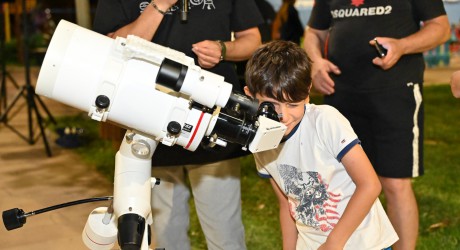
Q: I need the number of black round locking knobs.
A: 2